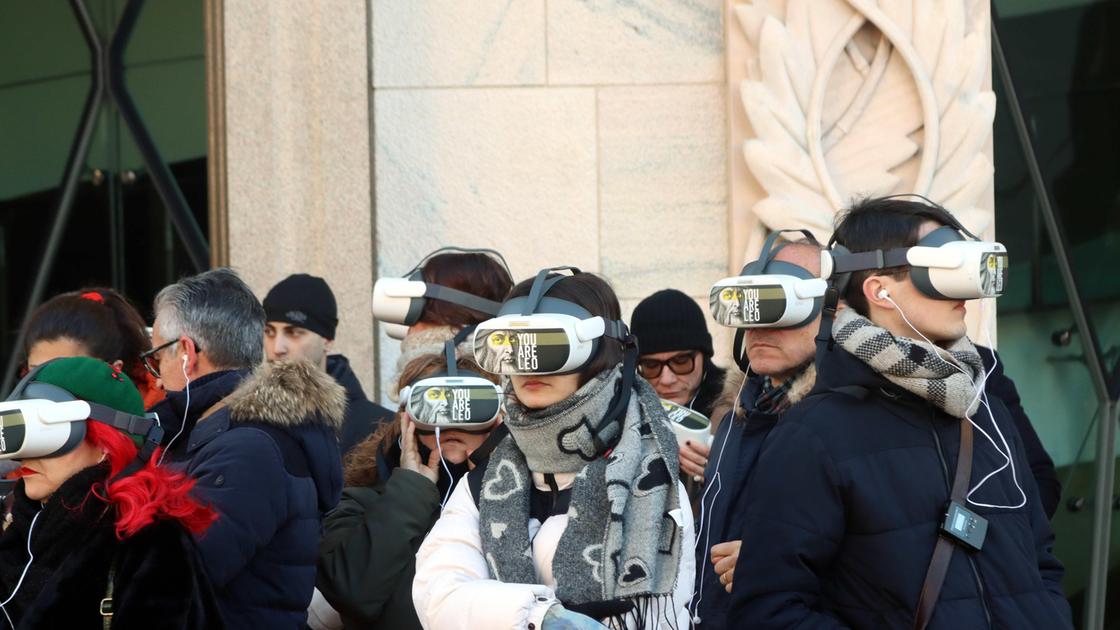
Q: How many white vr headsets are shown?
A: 7